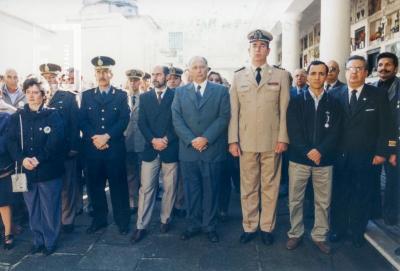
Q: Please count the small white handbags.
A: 1